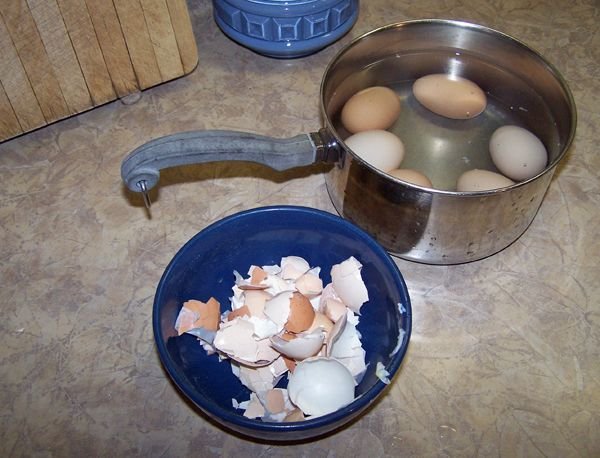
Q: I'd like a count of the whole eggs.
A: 6